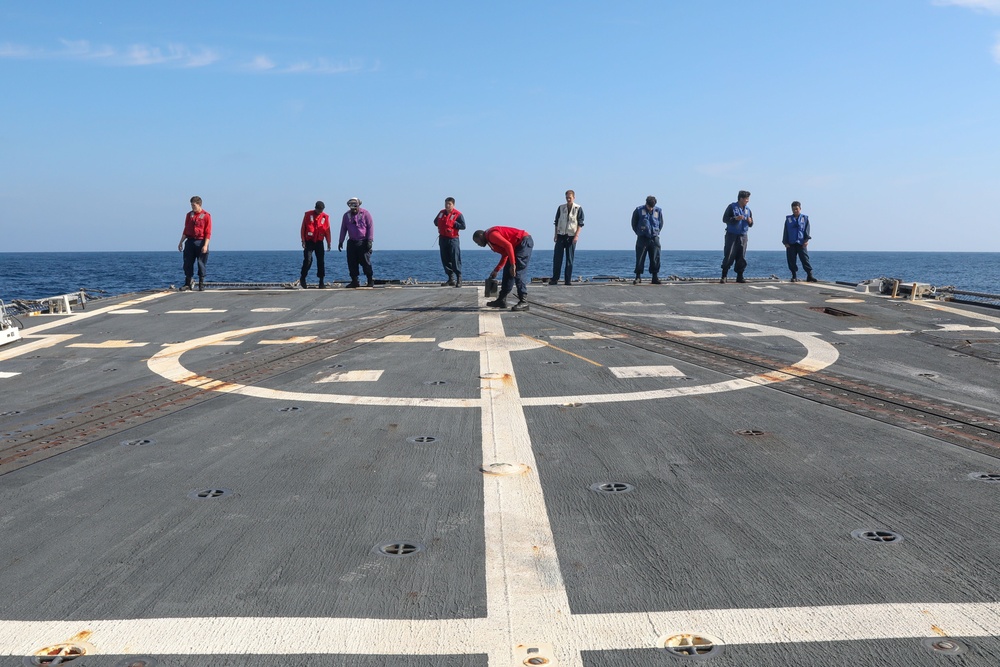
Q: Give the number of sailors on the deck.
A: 9